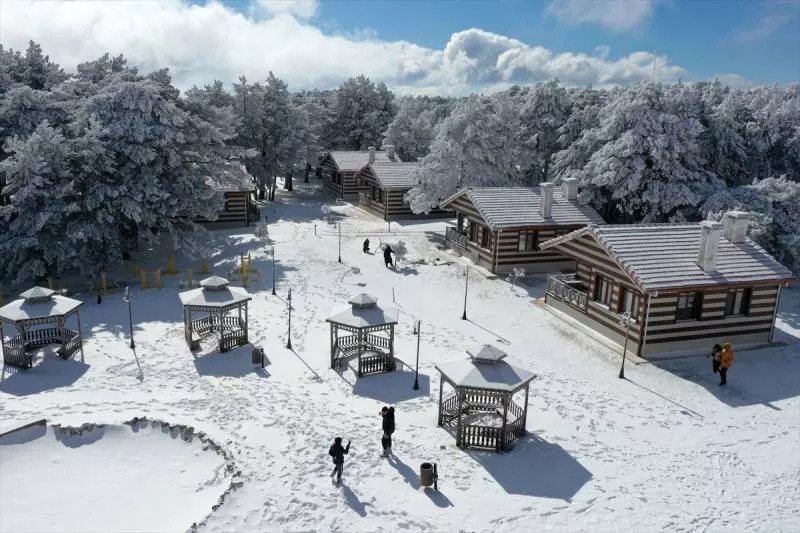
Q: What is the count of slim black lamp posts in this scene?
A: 7